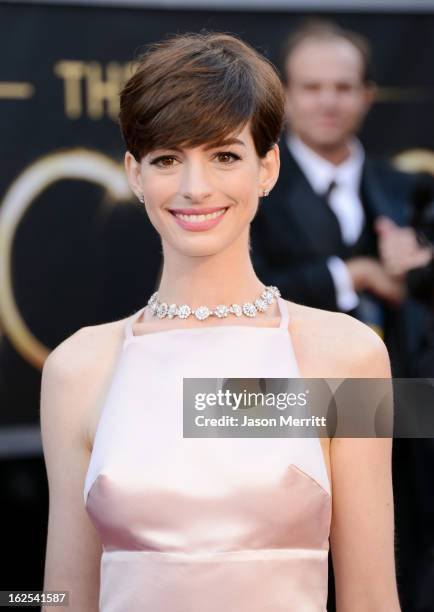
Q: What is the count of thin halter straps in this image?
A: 2